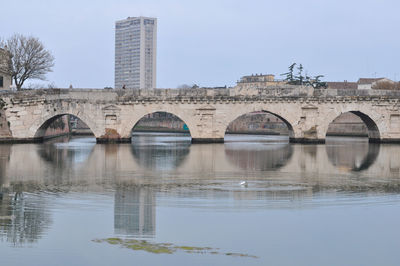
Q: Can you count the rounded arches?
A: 4